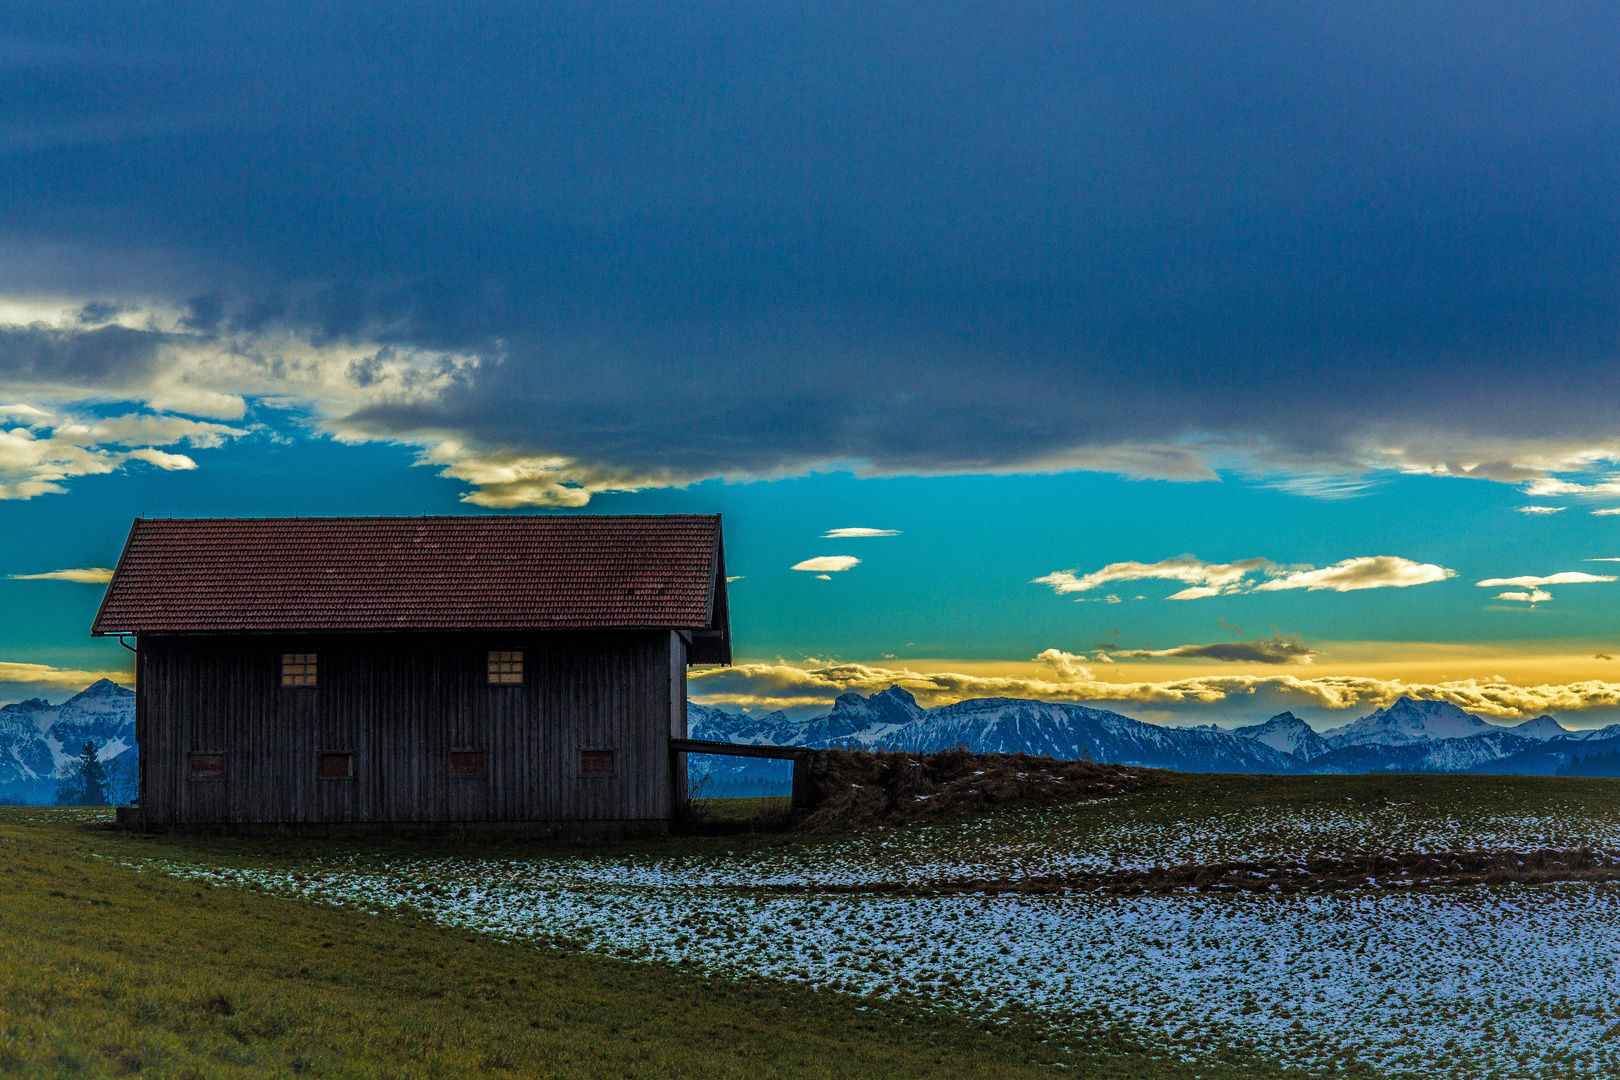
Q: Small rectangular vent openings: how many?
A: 4